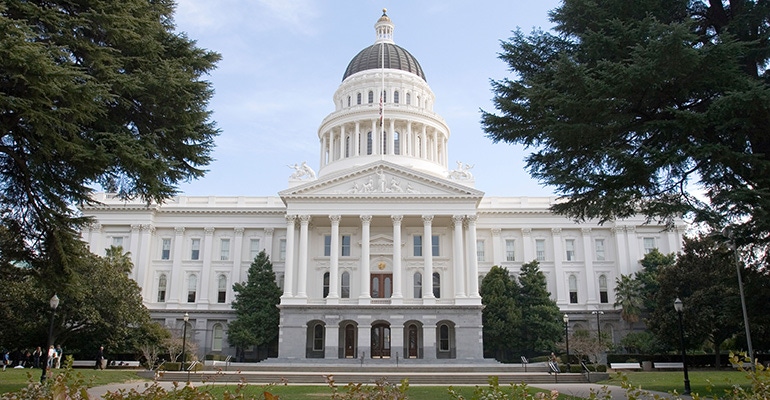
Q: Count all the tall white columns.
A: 8